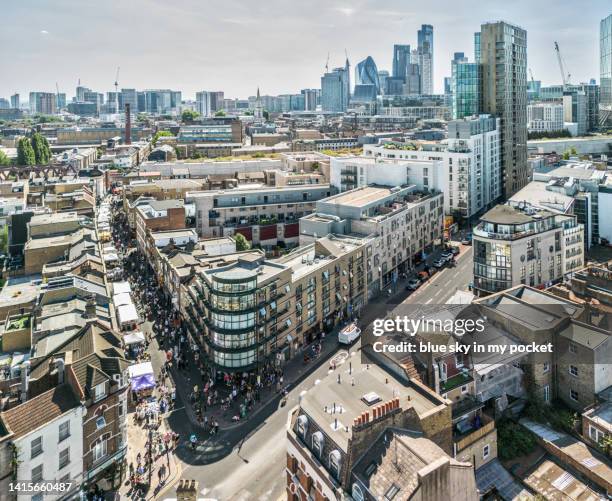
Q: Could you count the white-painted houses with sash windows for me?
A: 1